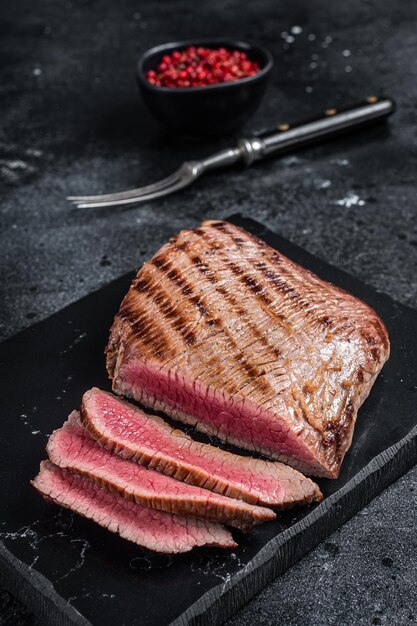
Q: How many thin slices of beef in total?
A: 3